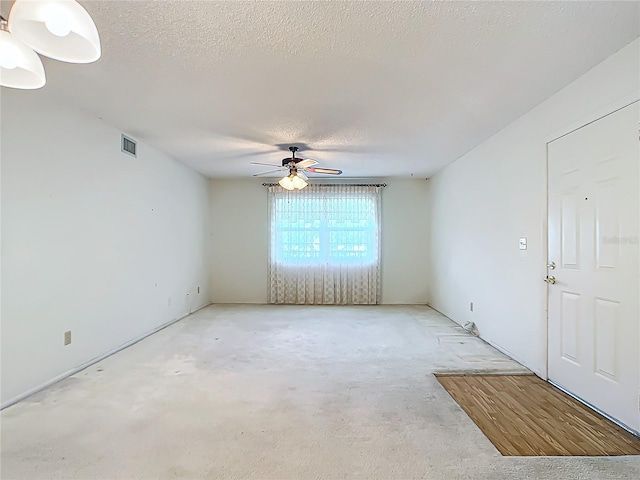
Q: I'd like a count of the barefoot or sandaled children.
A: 0